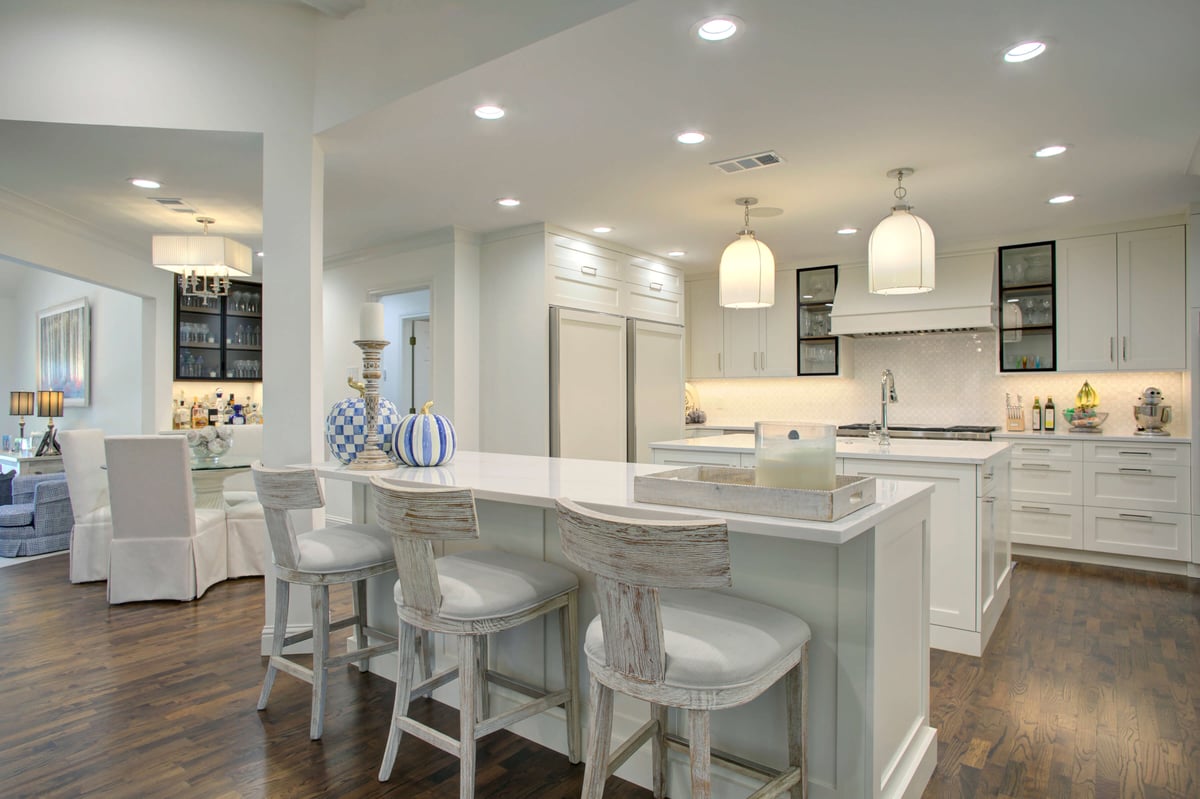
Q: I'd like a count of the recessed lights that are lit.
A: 12